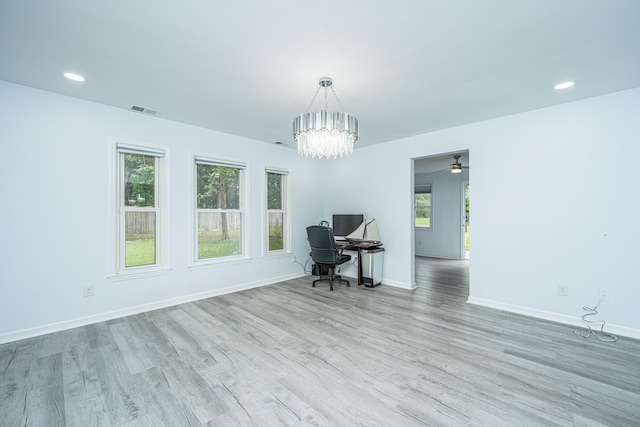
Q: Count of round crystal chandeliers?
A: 1